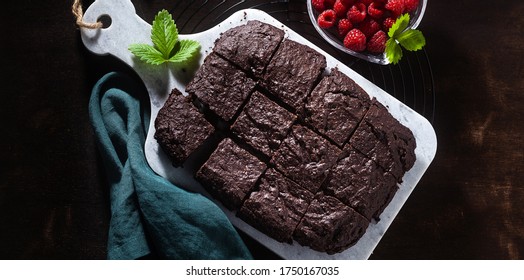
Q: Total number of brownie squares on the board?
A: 12